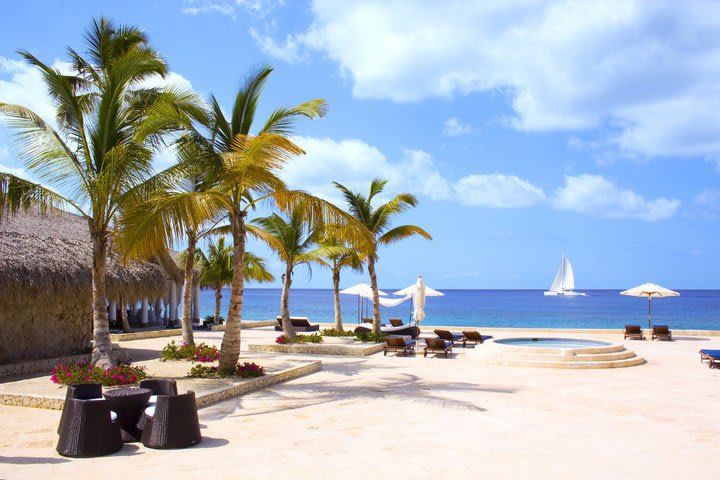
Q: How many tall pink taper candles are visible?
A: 0